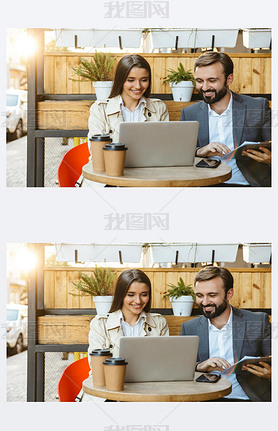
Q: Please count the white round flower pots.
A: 4